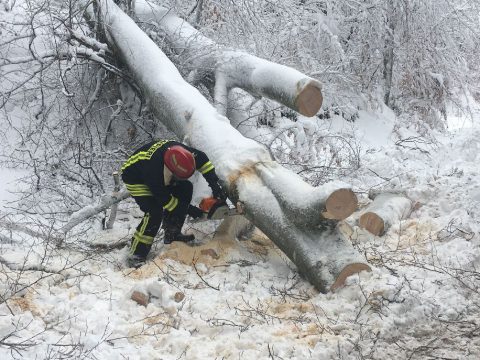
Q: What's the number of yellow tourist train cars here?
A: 0